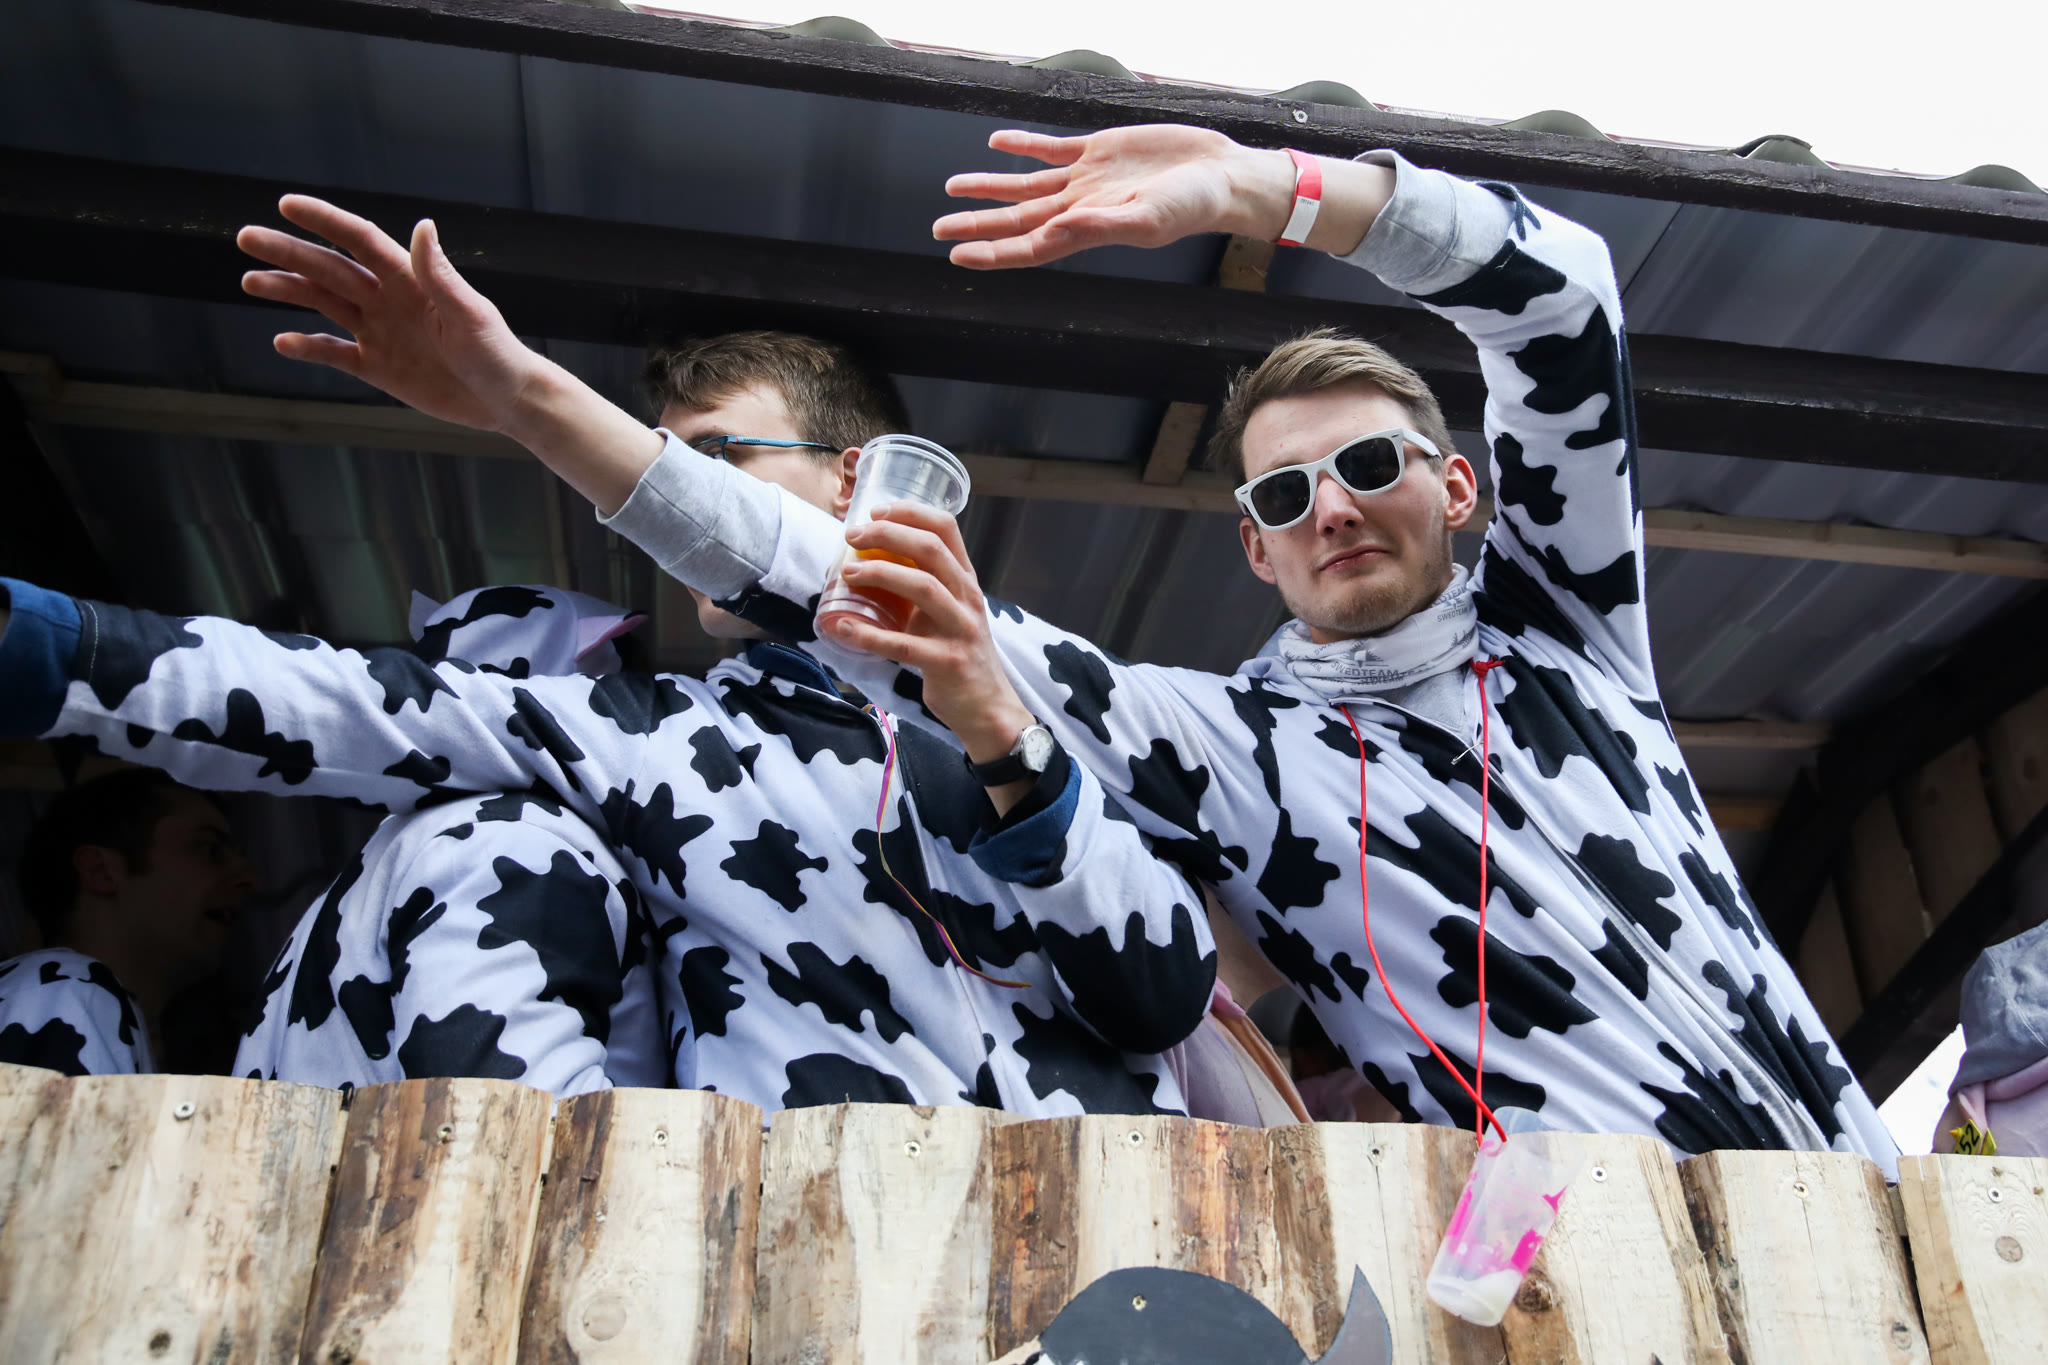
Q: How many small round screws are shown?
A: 11